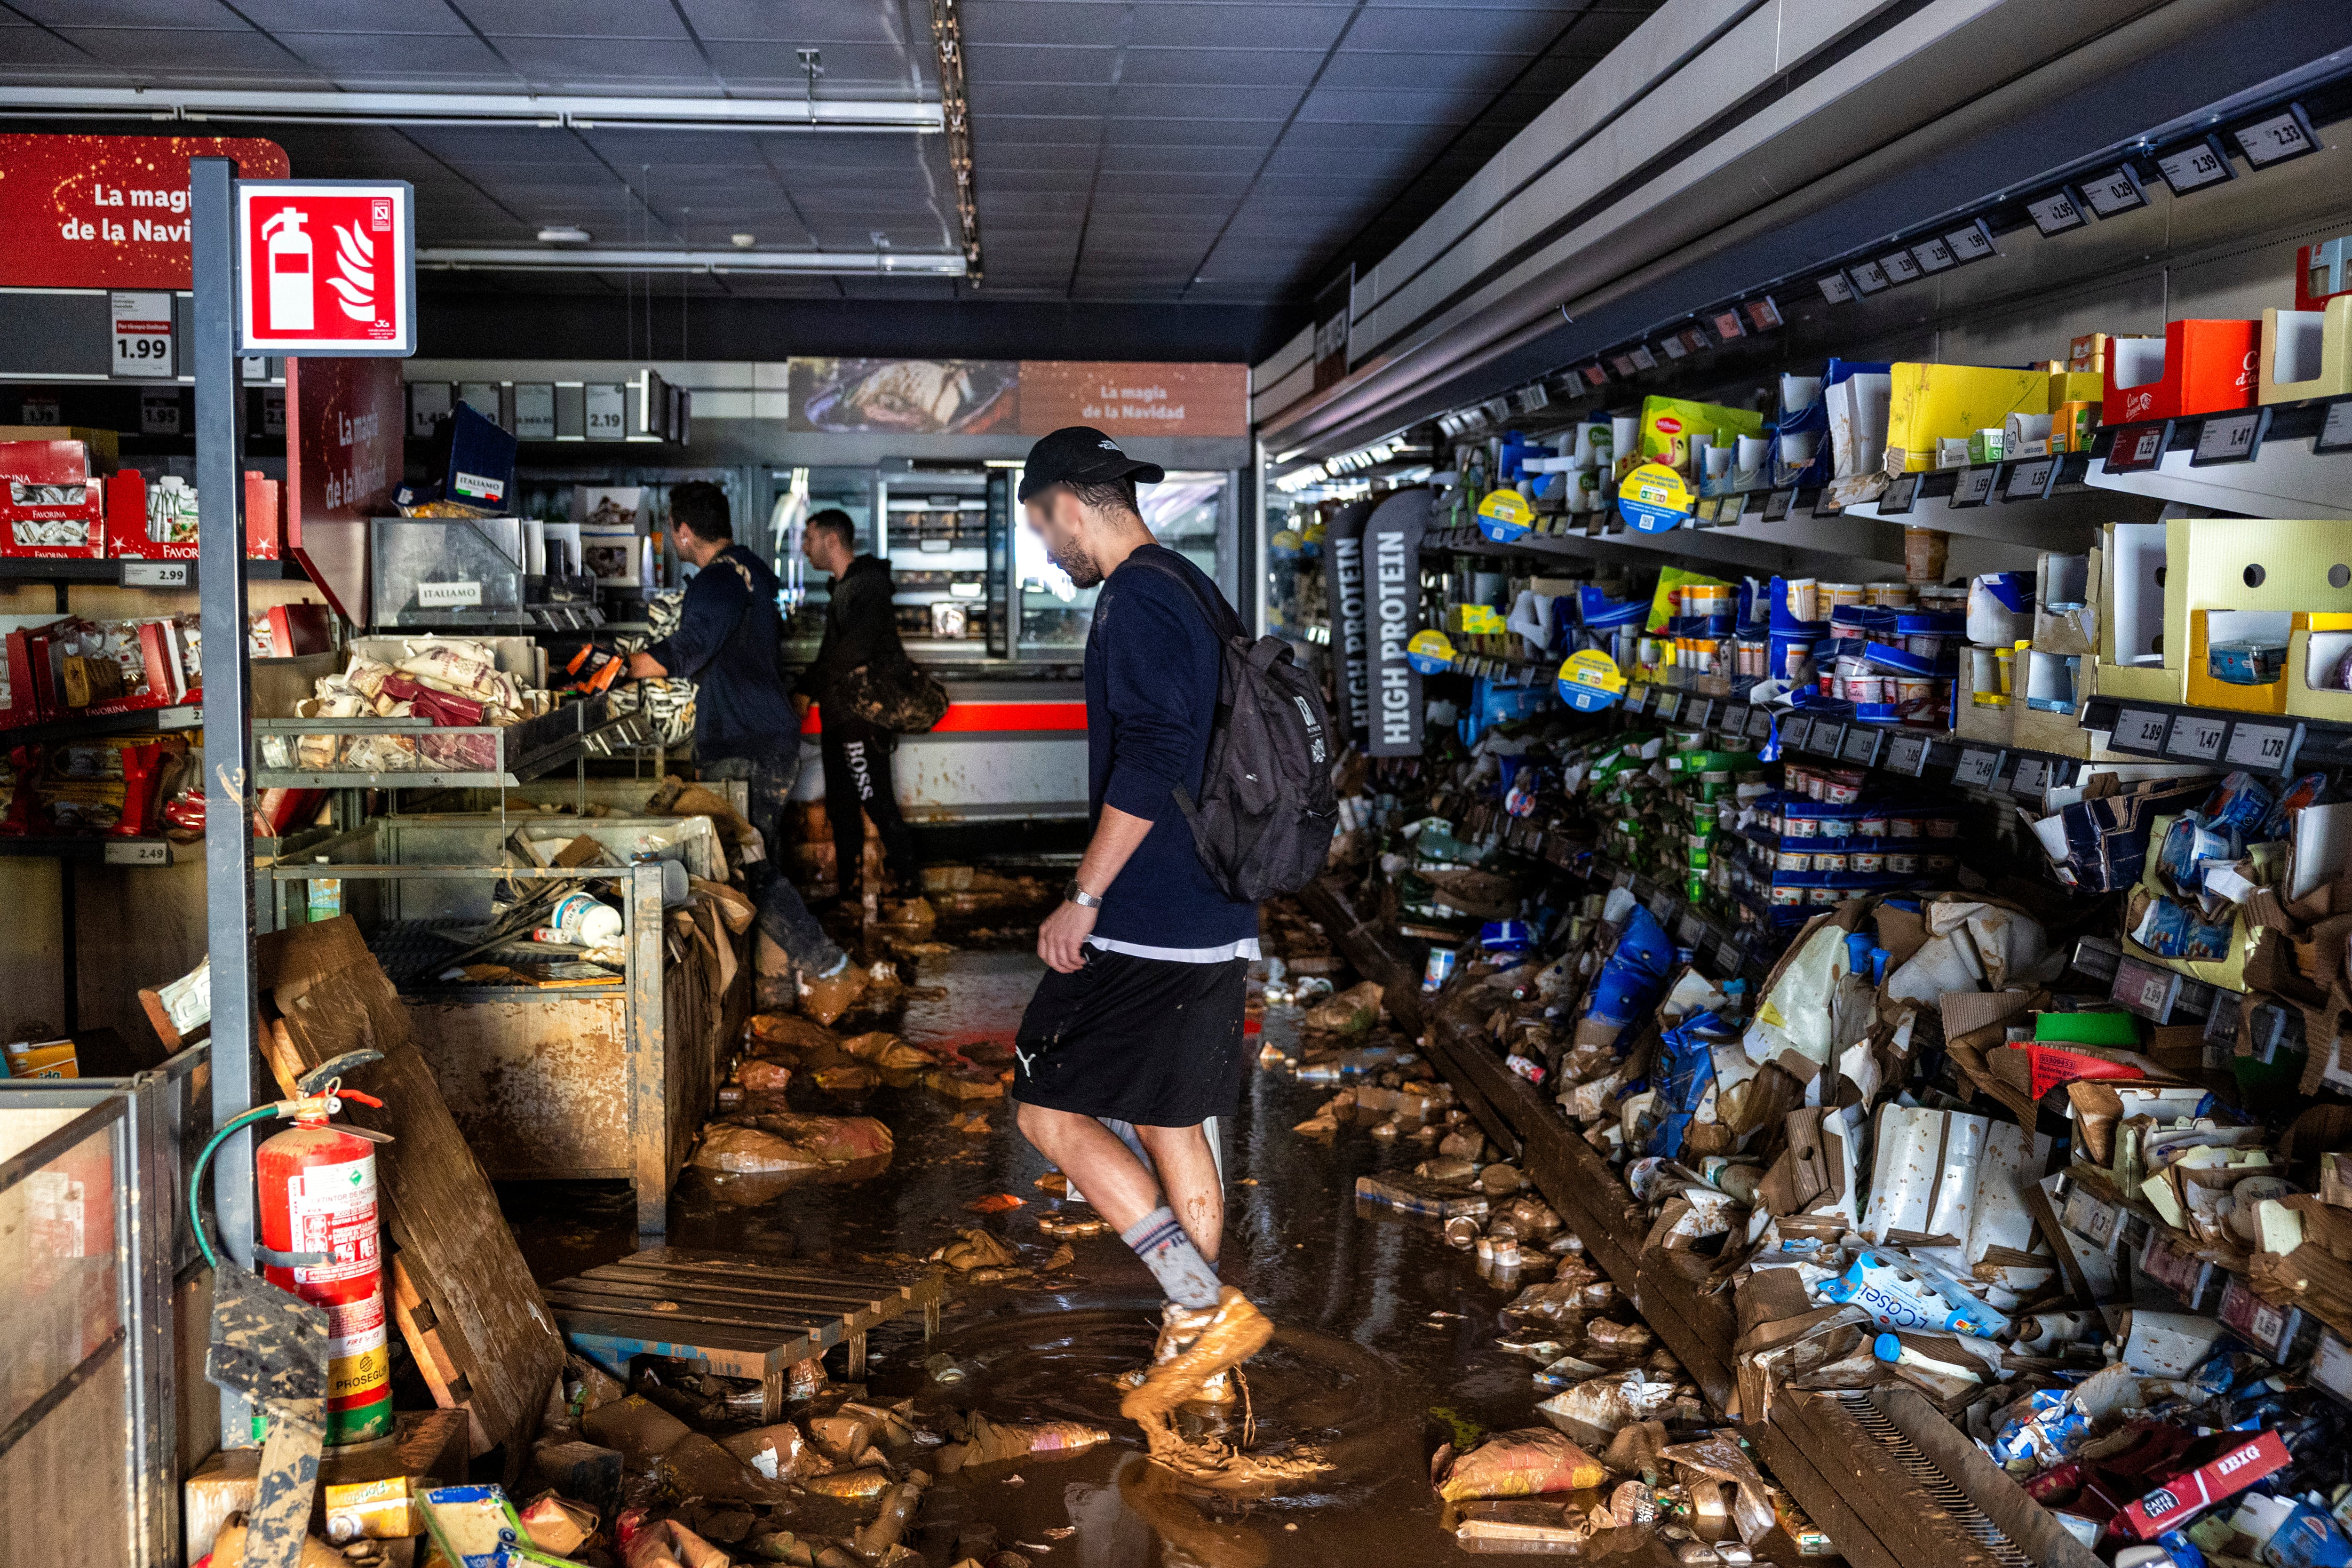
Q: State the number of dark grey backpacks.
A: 1